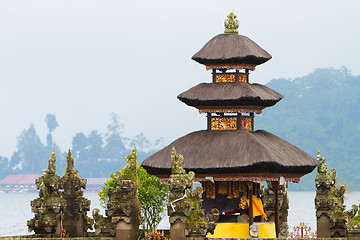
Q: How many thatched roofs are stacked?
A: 3